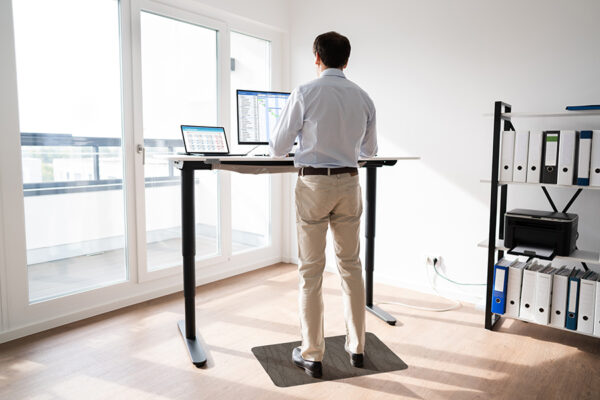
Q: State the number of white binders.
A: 11